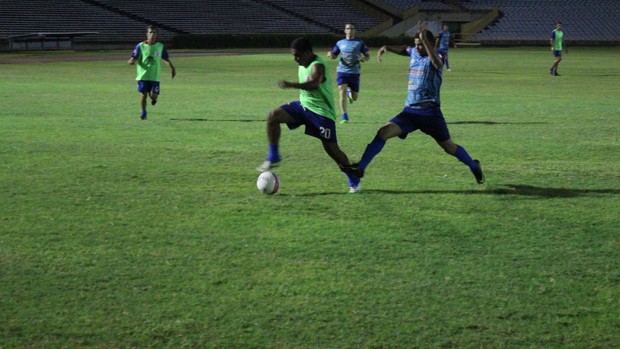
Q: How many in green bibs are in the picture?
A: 3